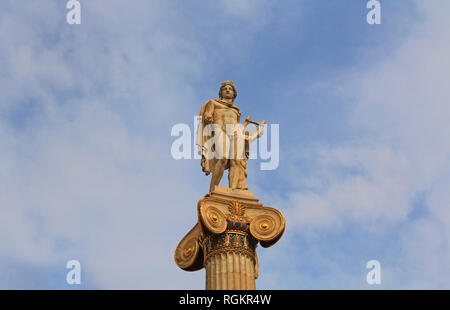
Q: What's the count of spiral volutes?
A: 3